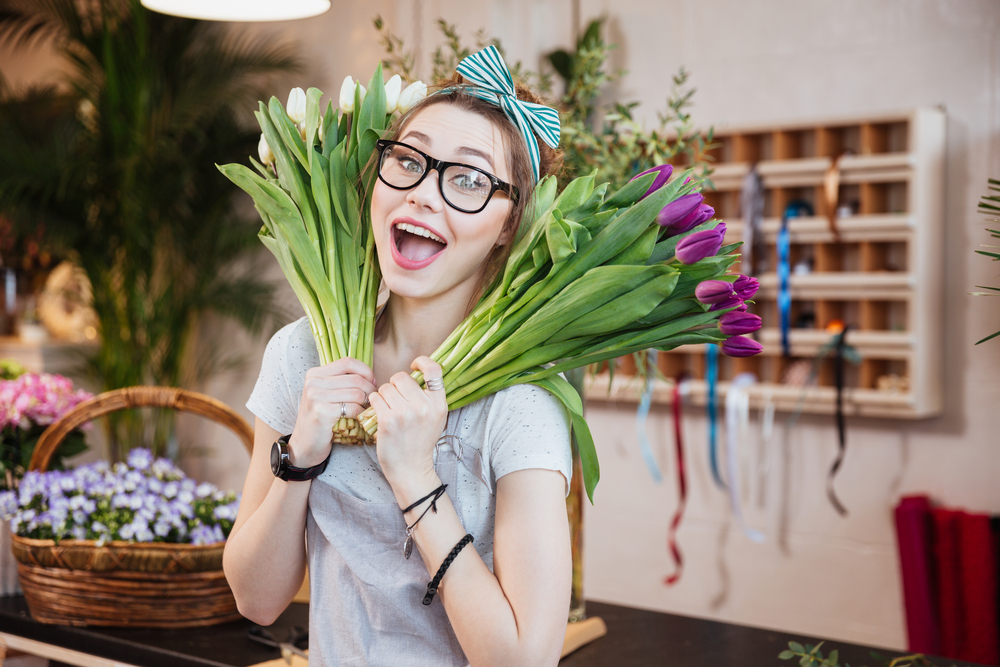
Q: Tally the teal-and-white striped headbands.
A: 1